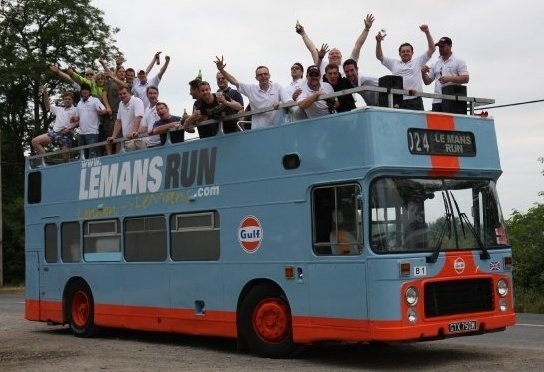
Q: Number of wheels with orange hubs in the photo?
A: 2